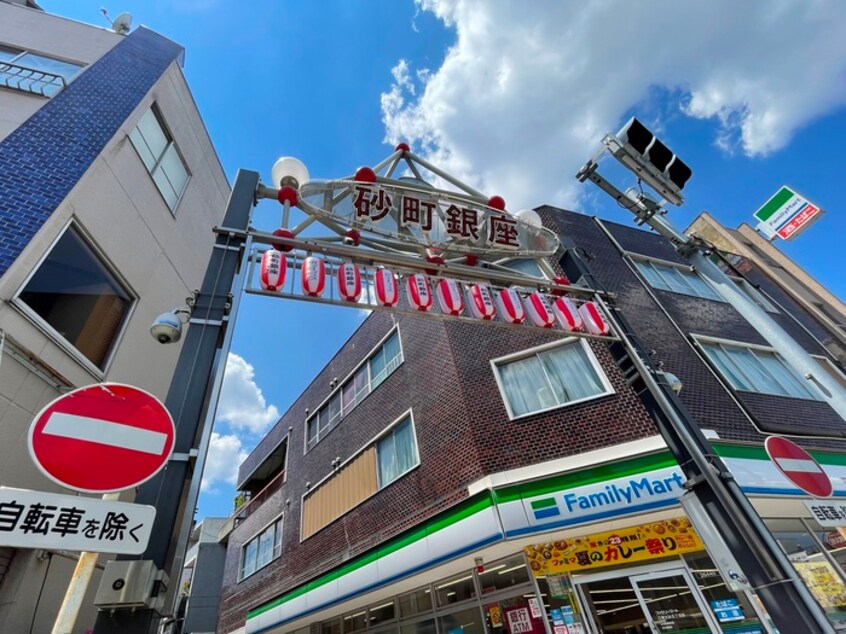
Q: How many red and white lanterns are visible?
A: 11